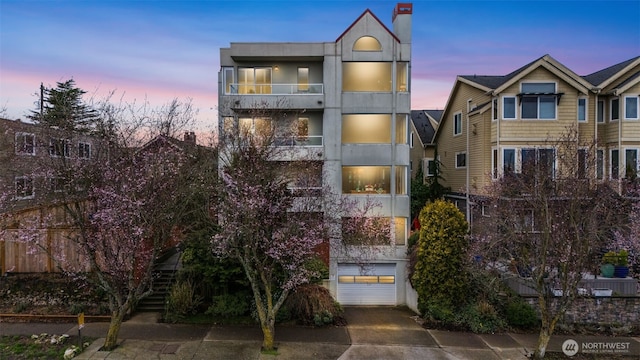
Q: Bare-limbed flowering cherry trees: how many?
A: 3